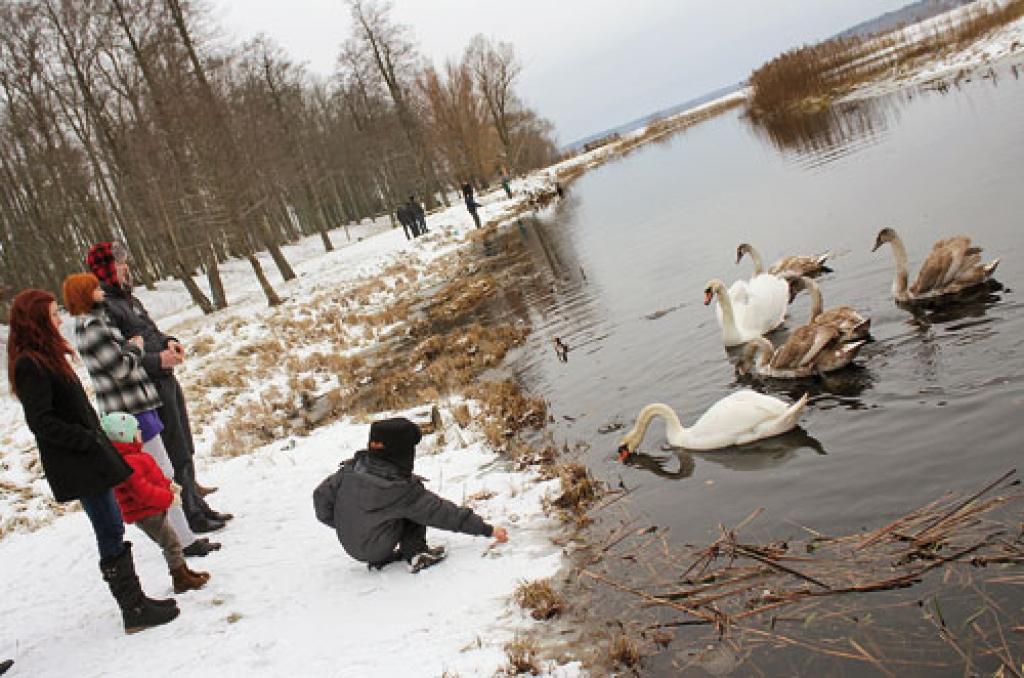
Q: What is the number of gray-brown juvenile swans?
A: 4